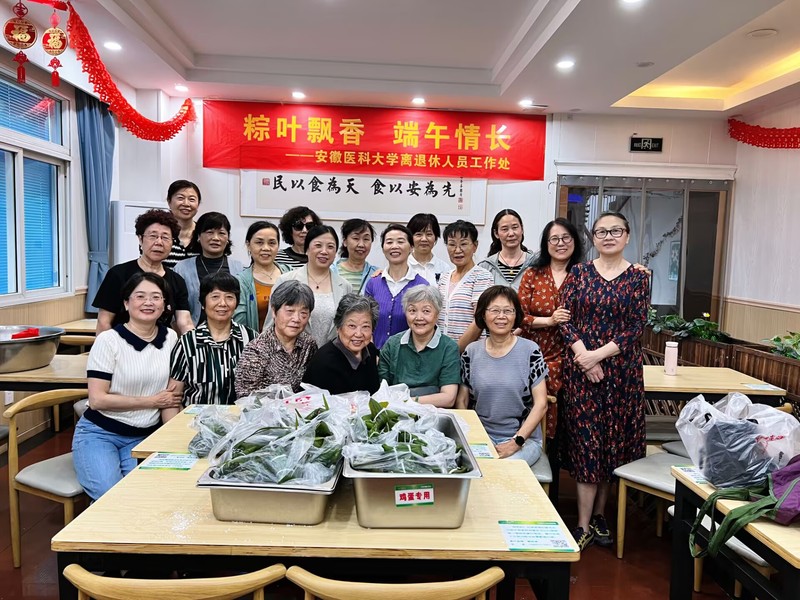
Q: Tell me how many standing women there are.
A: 13